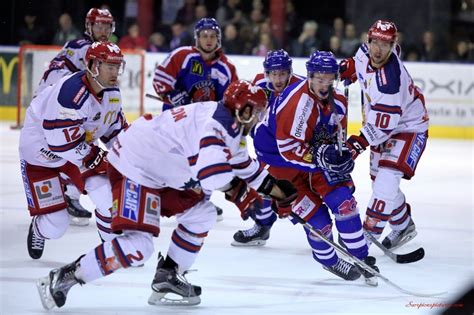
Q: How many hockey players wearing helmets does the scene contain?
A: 7